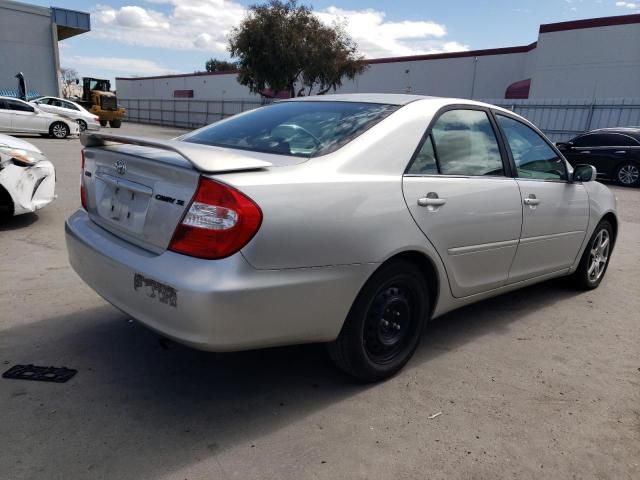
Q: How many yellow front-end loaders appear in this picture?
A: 1